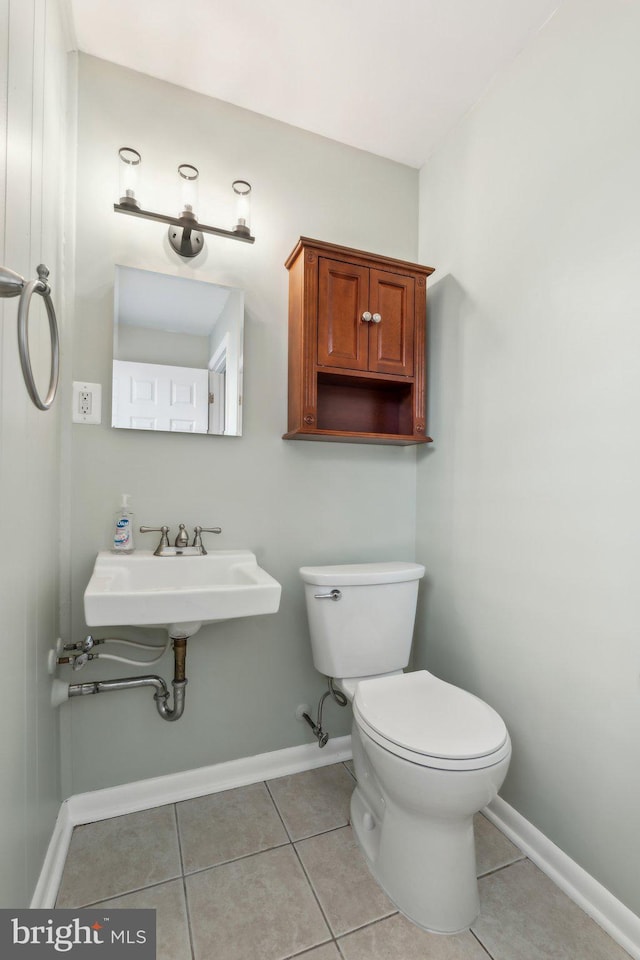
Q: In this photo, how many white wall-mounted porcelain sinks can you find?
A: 1